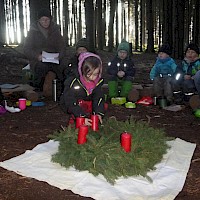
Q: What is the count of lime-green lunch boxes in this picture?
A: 2